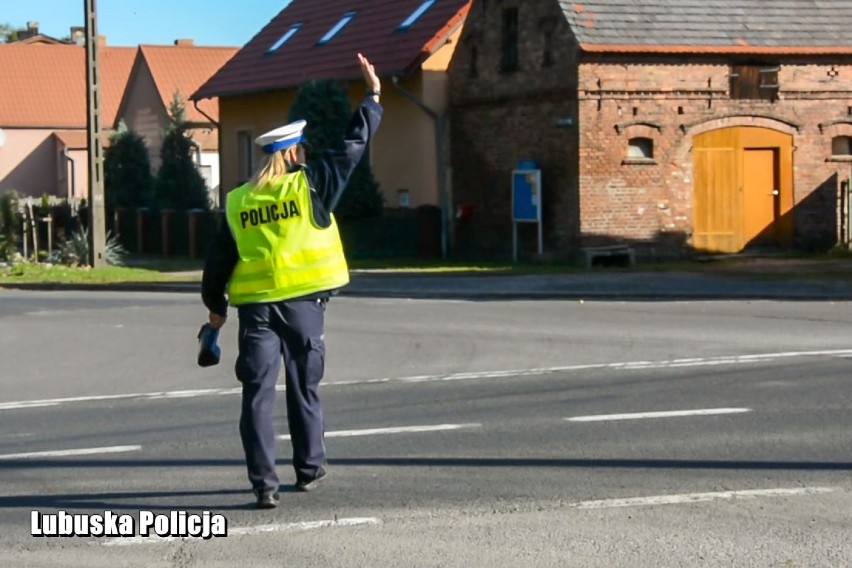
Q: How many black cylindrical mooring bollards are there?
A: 0